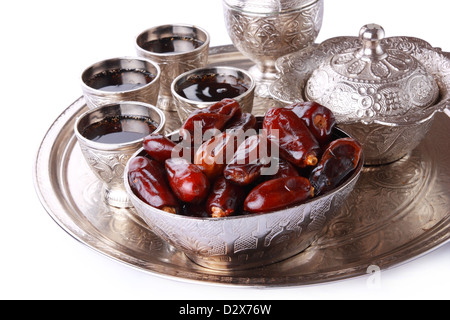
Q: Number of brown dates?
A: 13